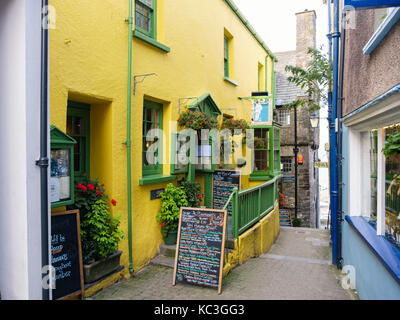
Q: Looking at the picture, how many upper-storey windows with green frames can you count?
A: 3